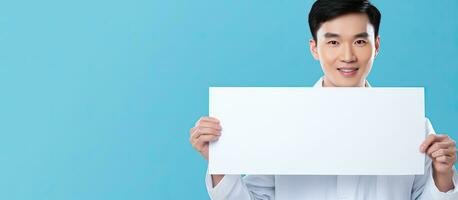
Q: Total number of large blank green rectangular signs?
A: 0